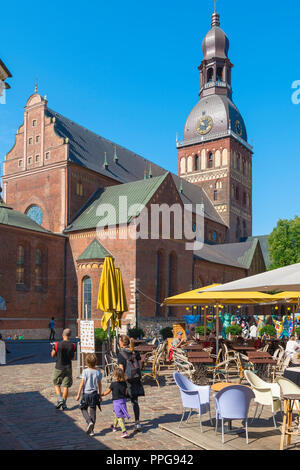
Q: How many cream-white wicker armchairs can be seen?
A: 2